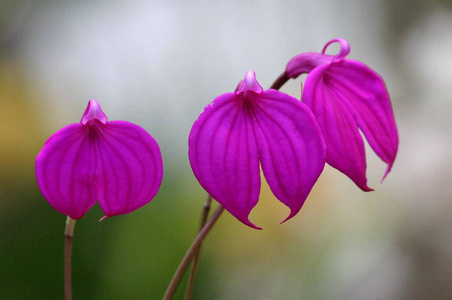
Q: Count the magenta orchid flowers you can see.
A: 3